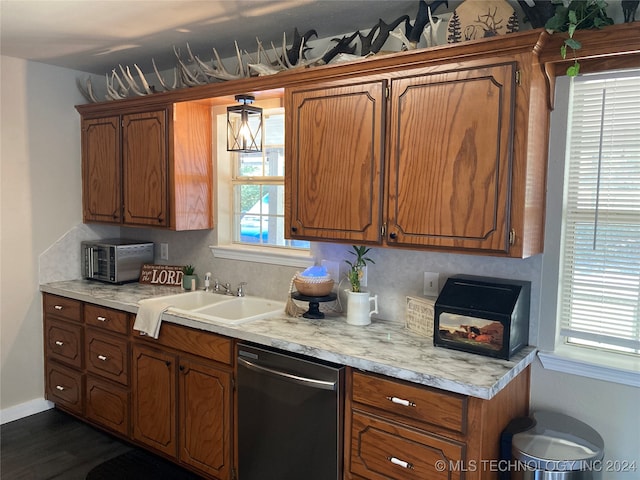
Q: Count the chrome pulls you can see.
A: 7